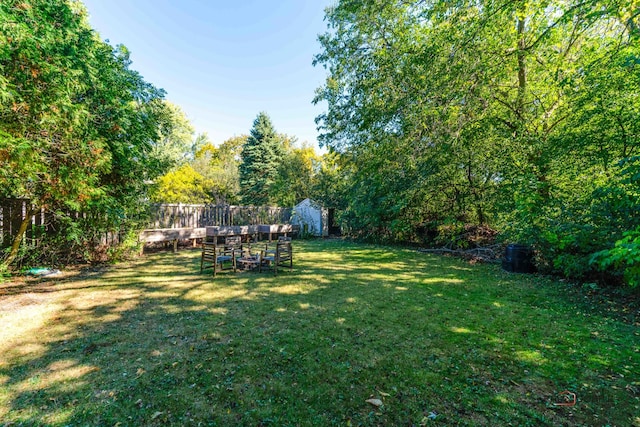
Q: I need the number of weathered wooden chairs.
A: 4